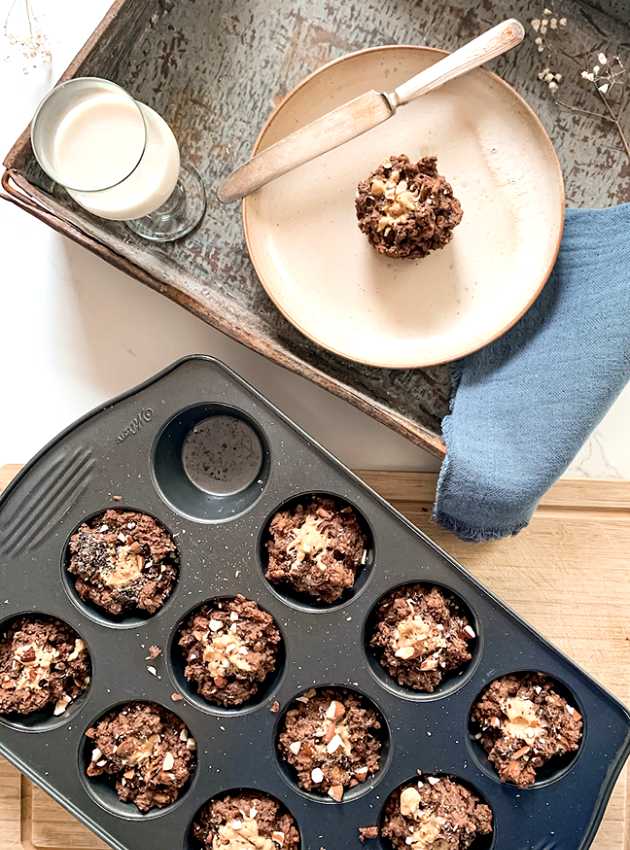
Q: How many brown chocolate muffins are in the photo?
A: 11